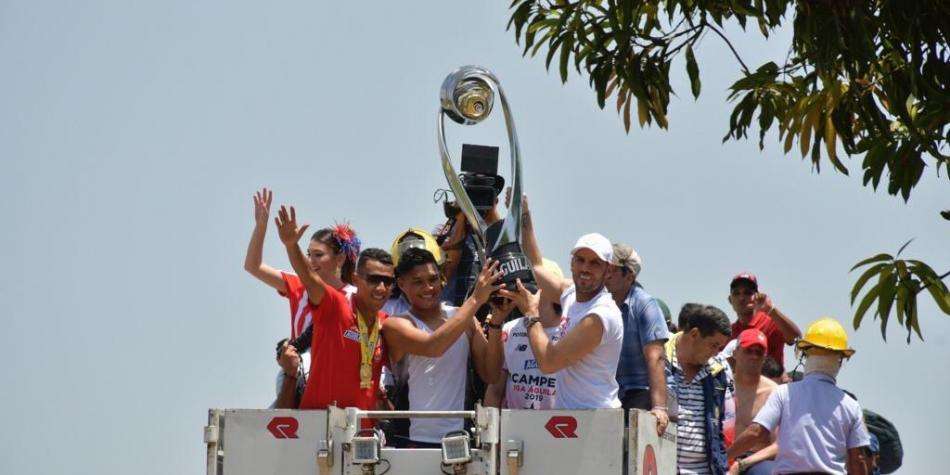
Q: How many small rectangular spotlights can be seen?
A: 2